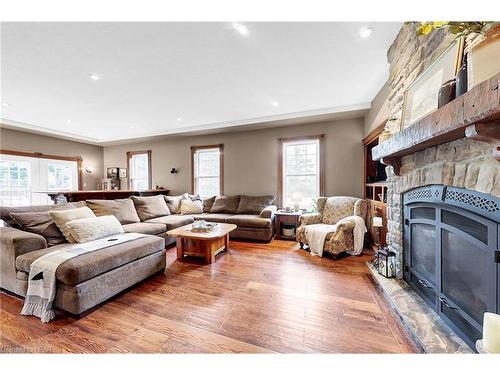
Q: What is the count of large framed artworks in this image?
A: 1